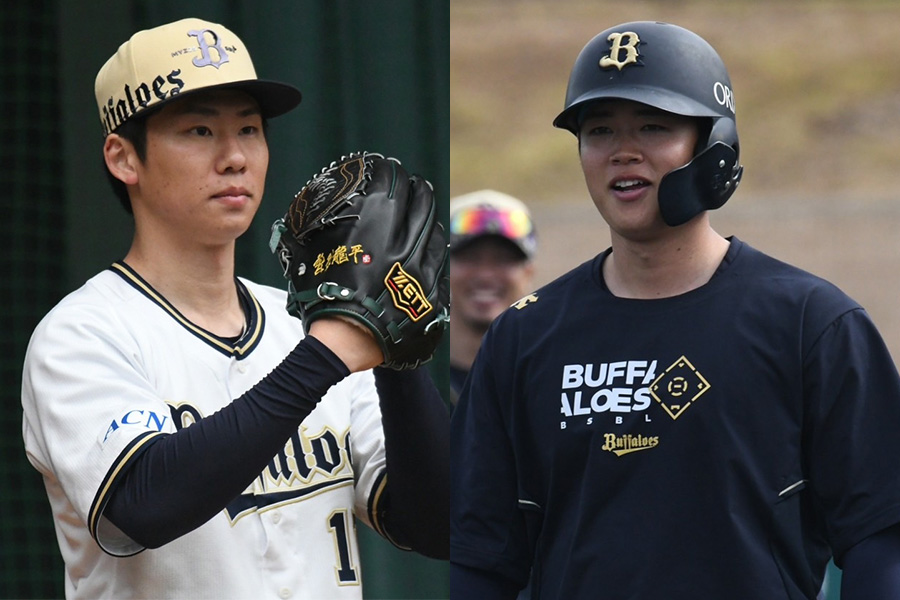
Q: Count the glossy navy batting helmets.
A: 1